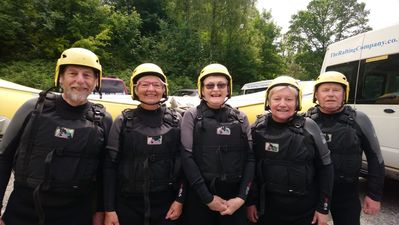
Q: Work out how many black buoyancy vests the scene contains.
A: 5